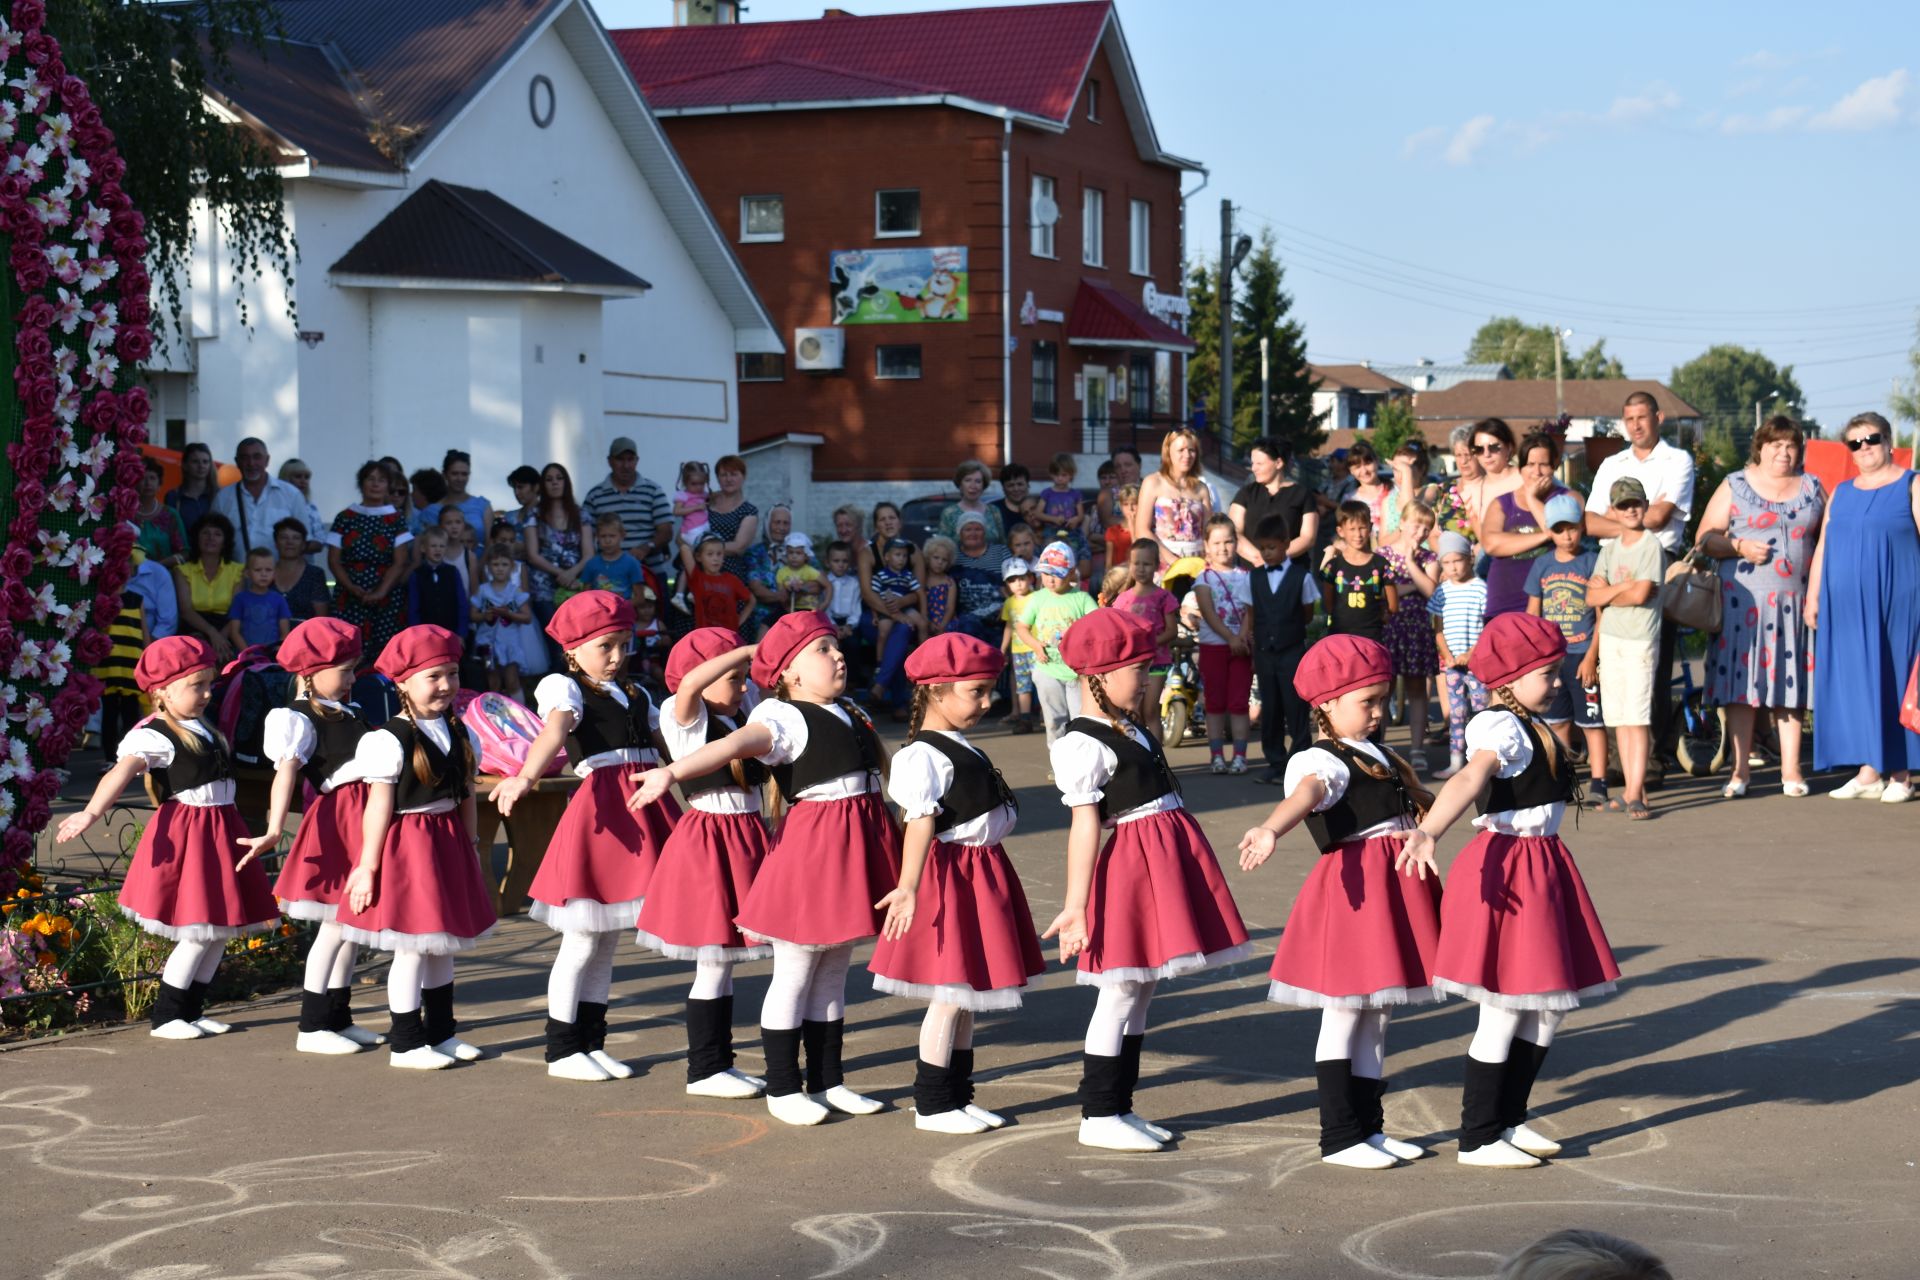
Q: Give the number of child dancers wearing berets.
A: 10